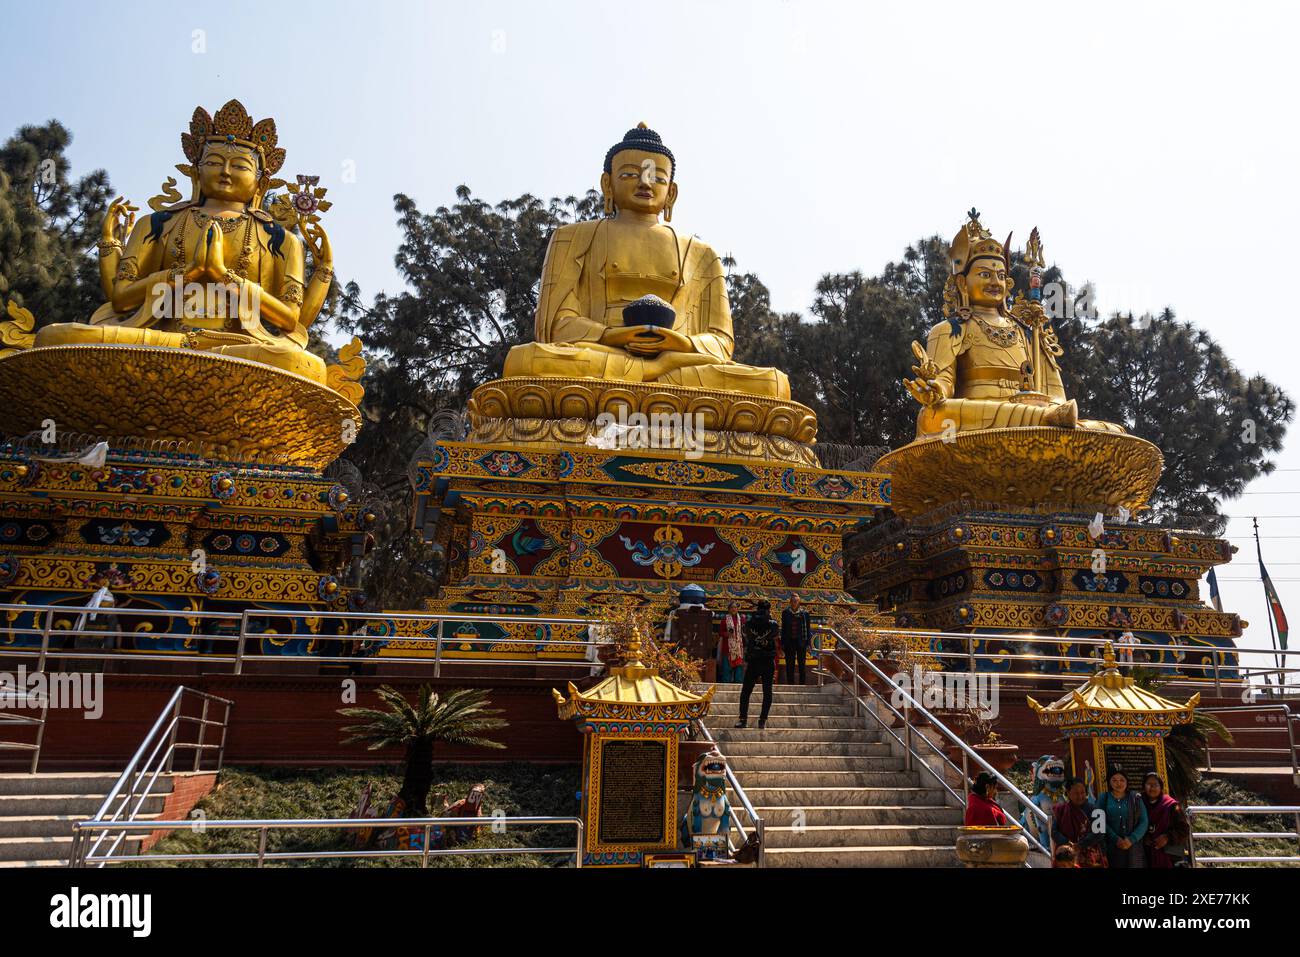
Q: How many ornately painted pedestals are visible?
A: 3